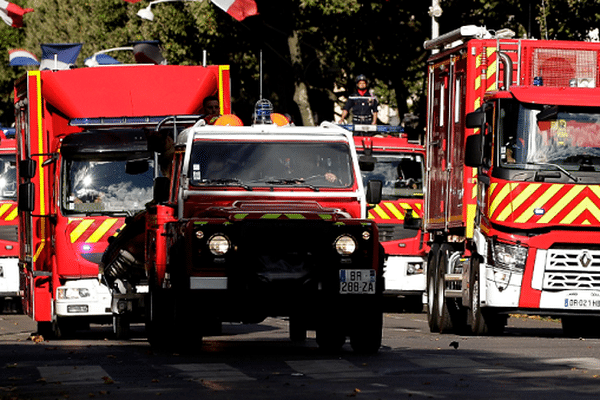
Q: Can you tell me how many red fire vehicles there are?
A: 5